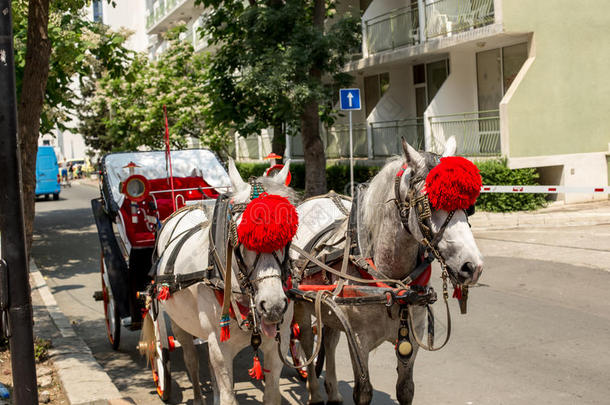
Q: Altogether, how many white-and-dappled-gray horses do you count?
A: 2